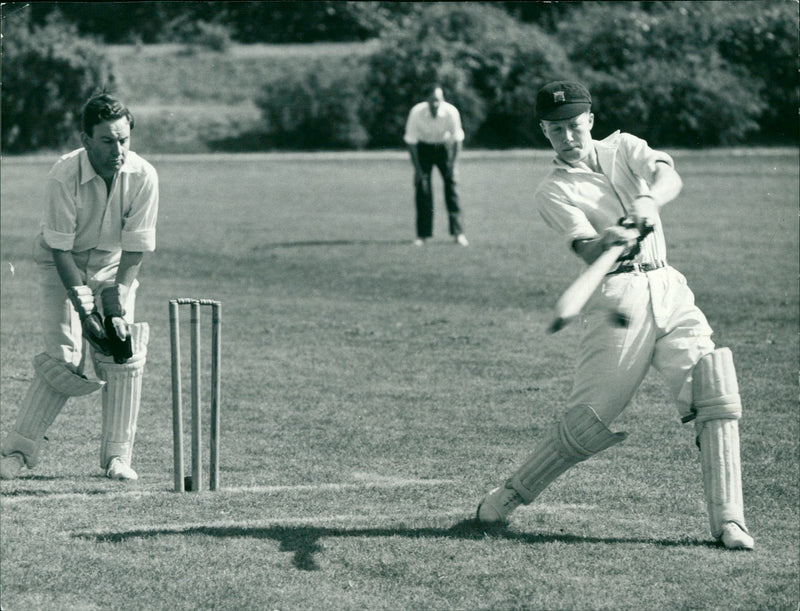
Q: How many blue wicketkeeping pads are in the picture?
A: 0